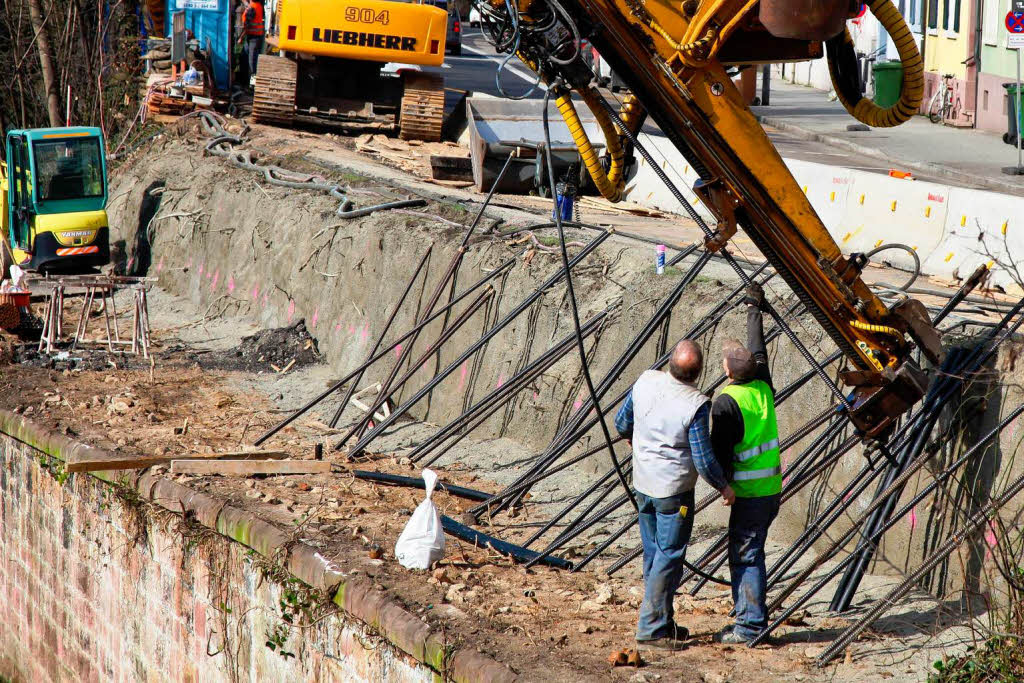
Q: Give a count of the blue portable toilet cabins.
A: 1